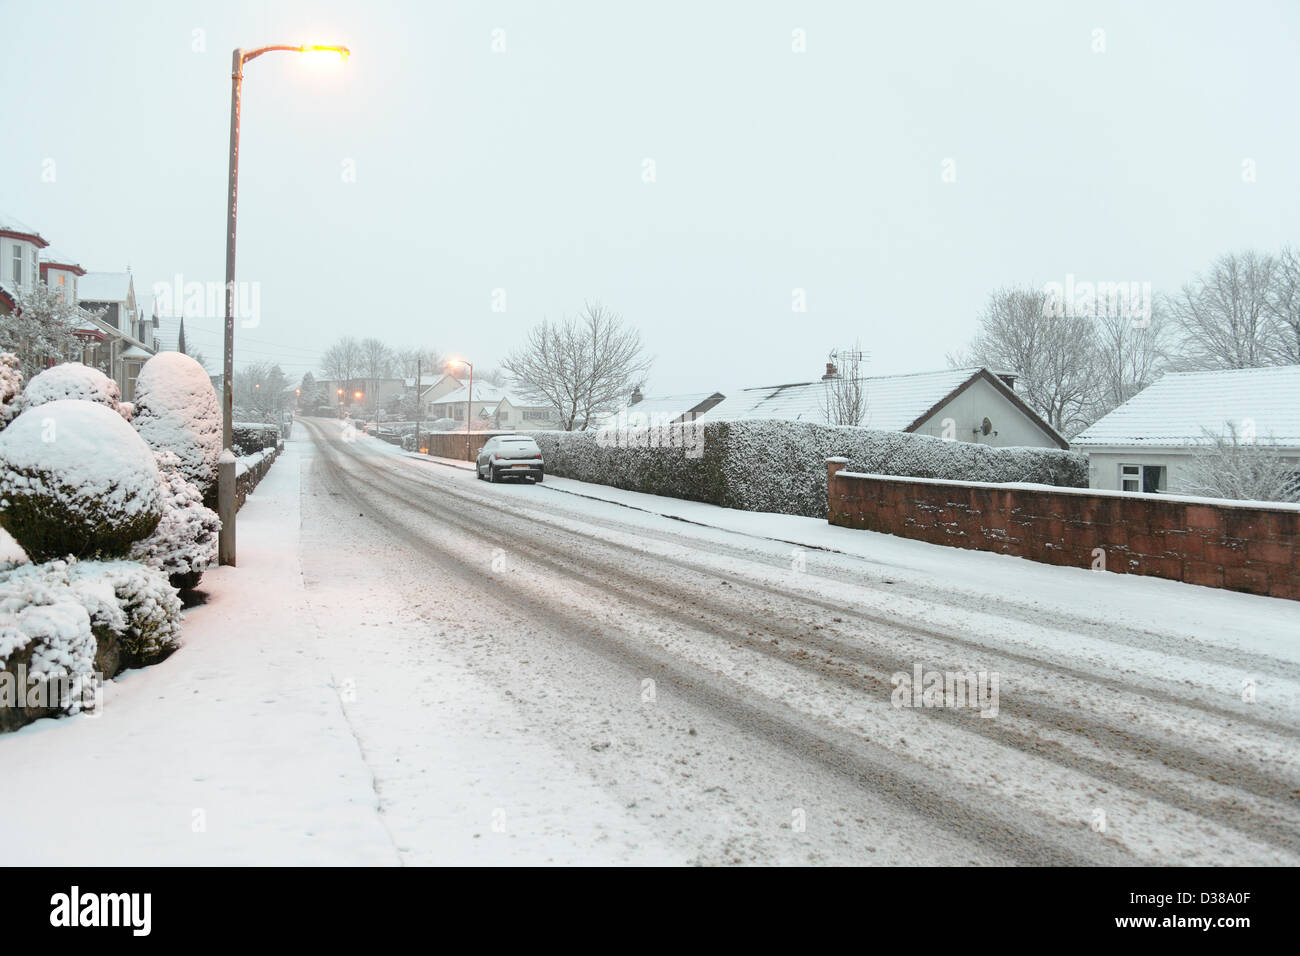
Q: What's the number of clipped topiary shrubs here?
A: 3